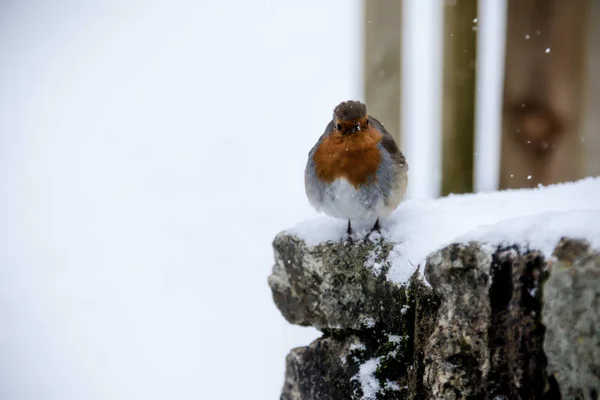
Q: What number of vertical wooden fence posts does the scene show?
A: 3